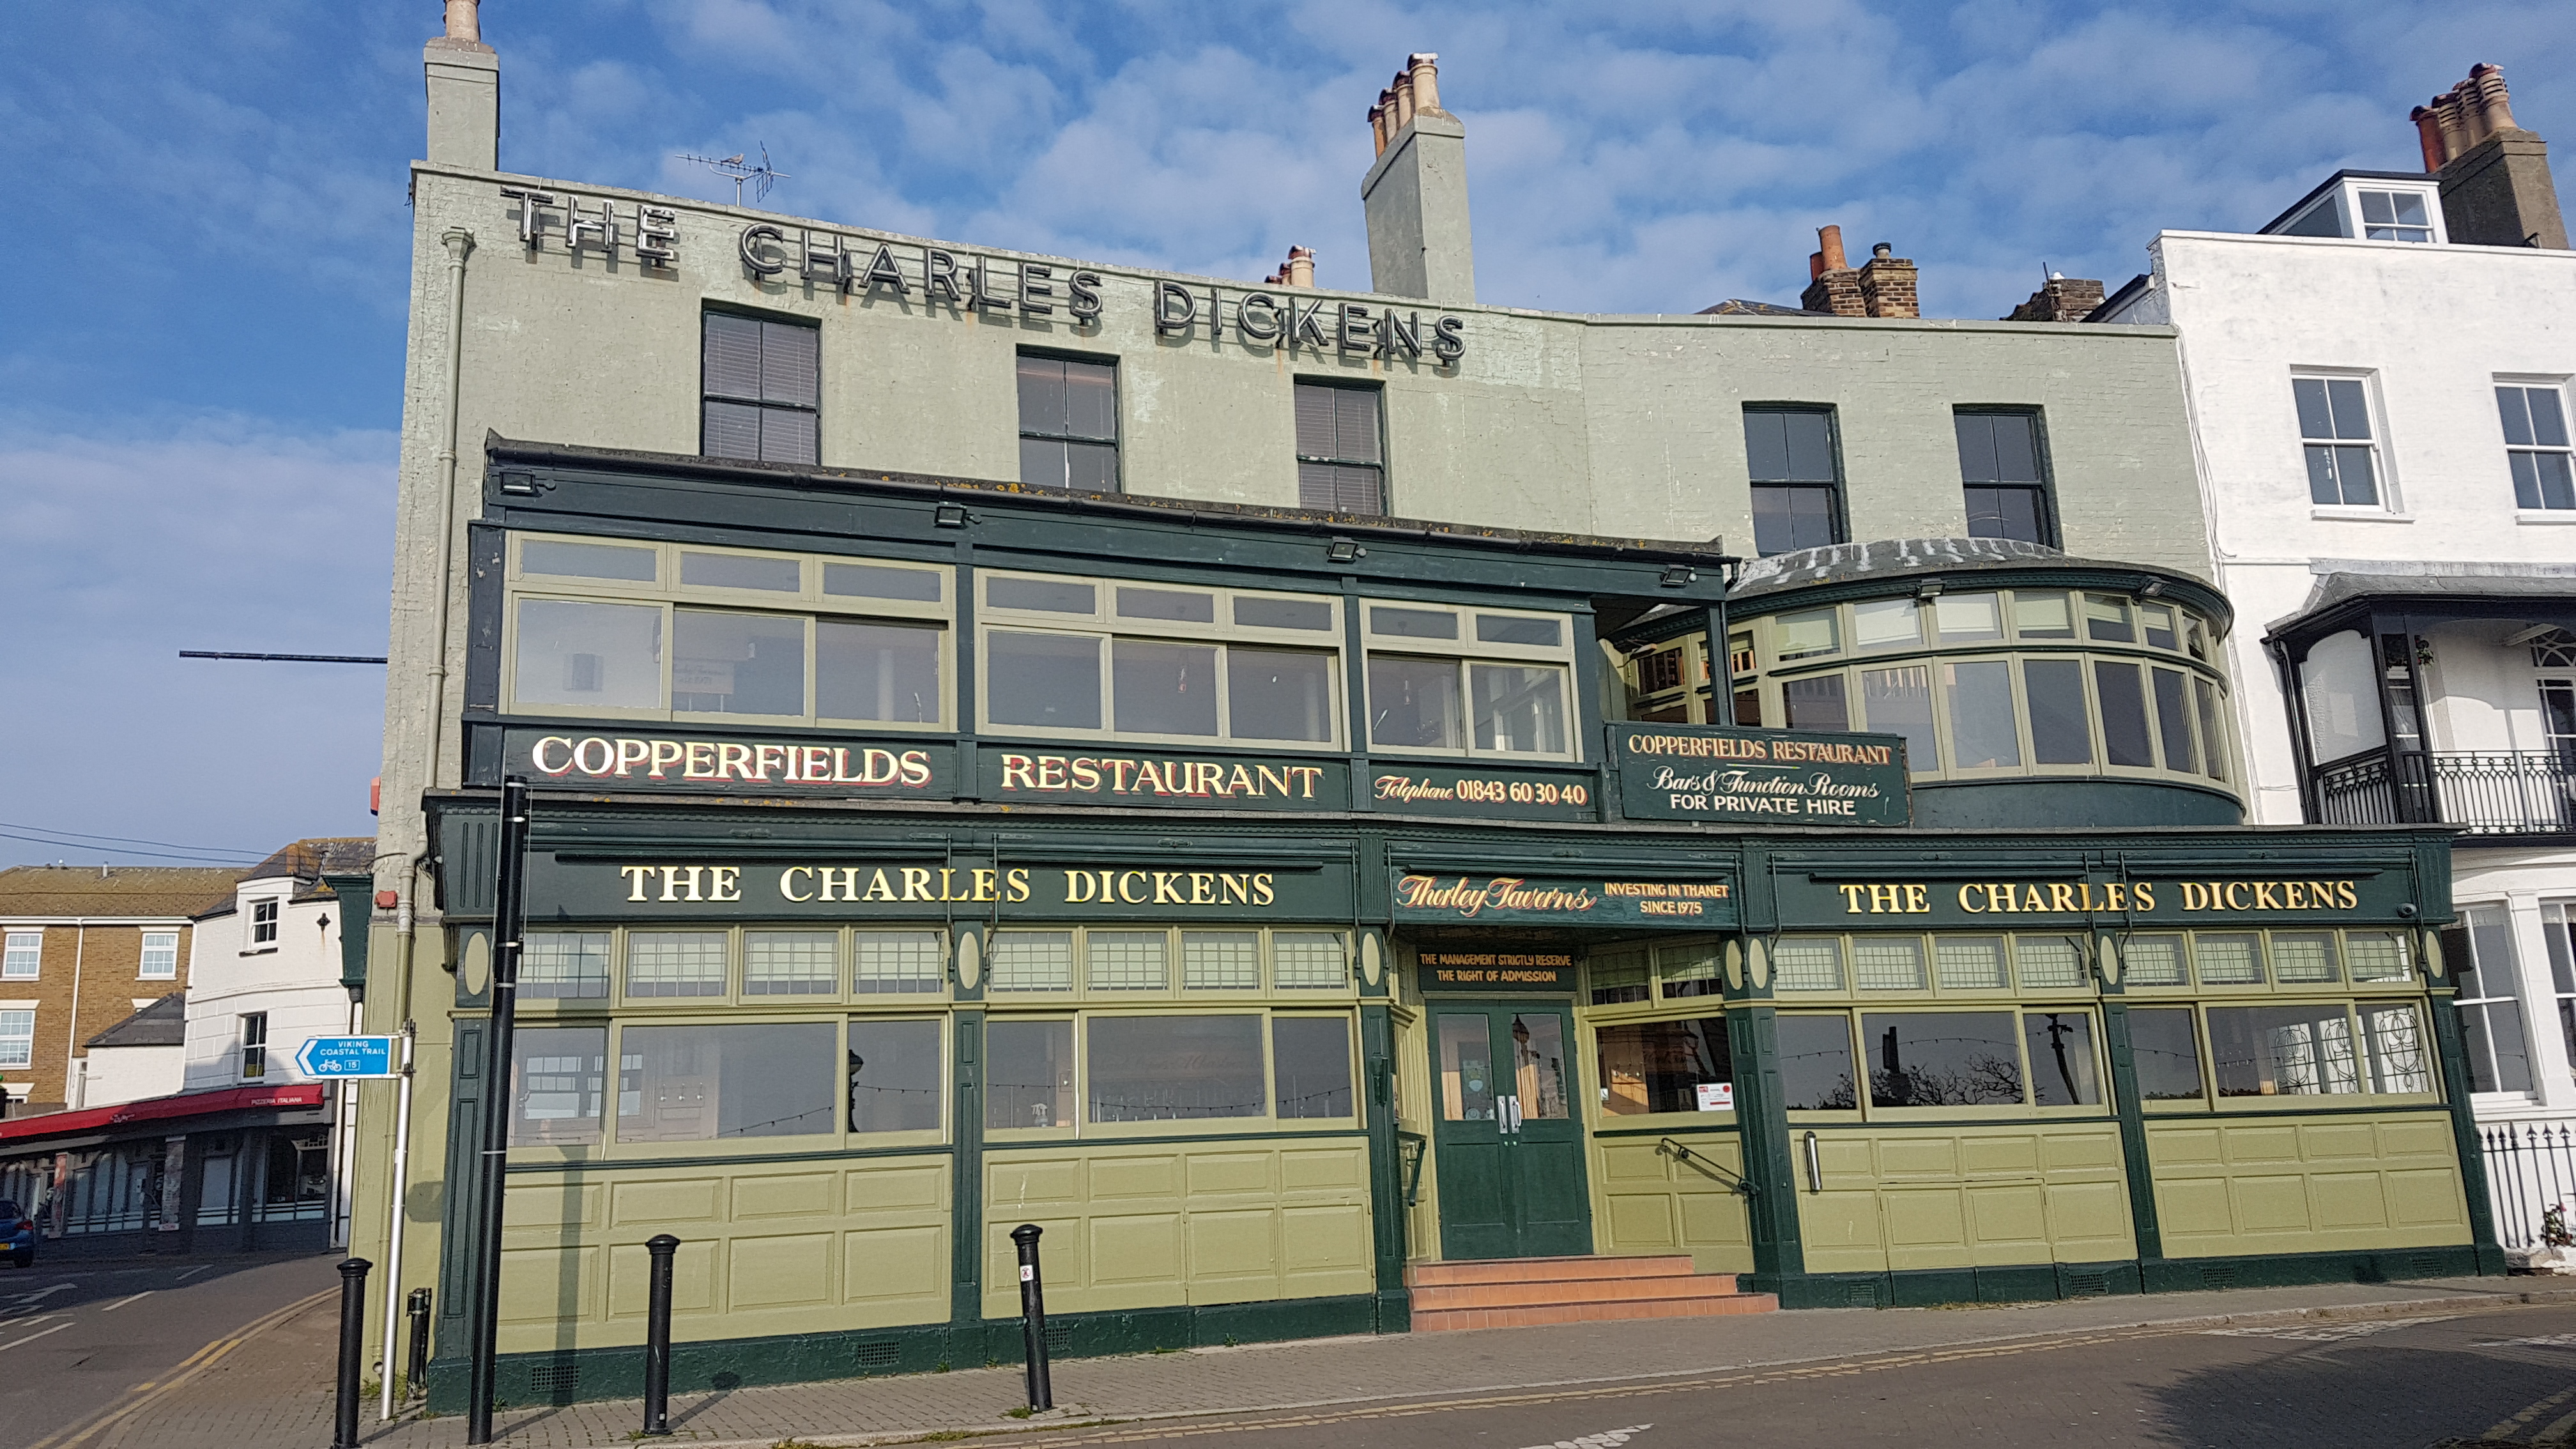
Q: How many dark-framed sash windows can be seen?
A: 5